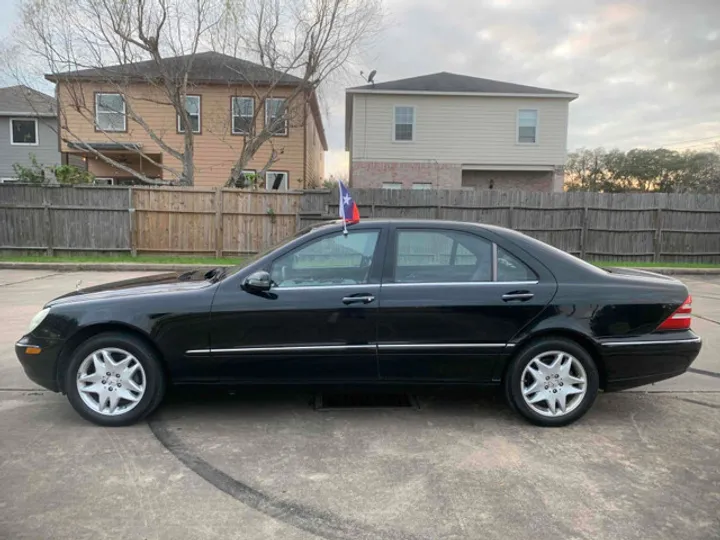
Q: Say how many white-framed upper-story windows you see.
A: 7